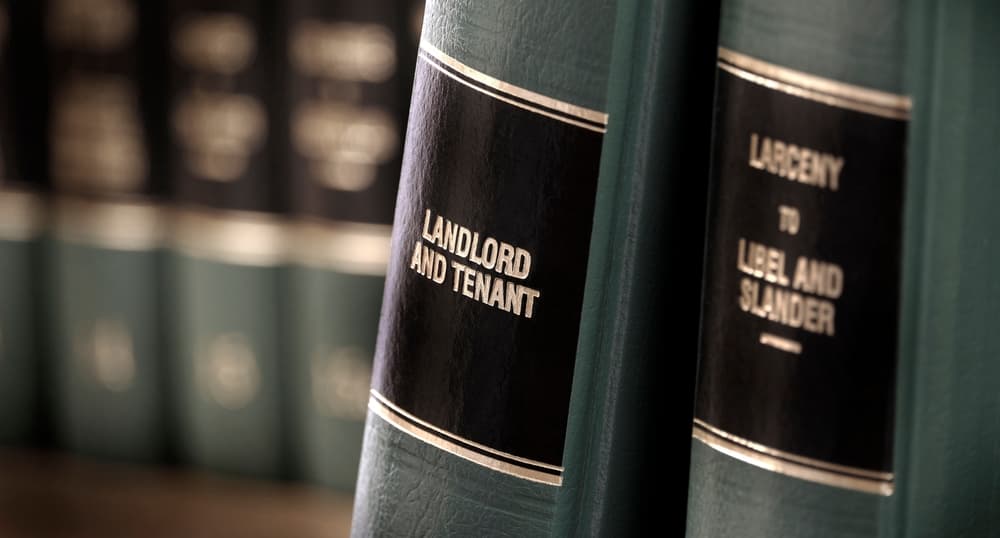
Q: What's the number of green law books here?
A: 6